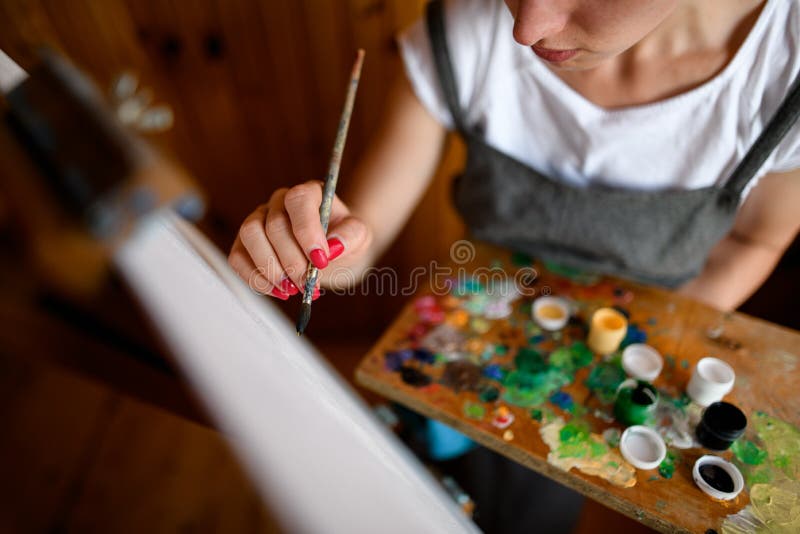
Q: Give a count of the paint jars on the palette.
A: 4